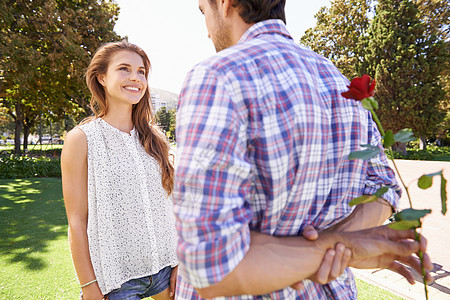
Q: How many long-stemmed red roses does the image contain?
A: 1